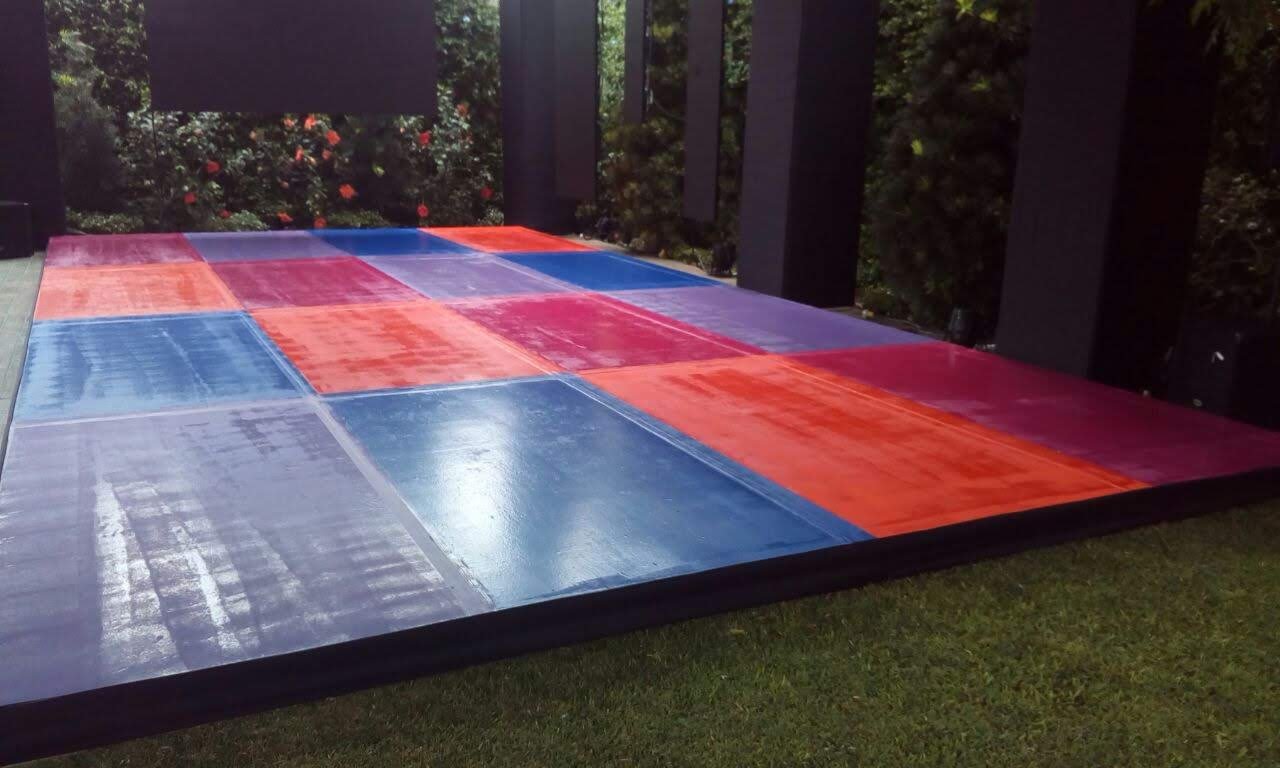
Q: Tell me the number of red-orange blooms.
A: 15